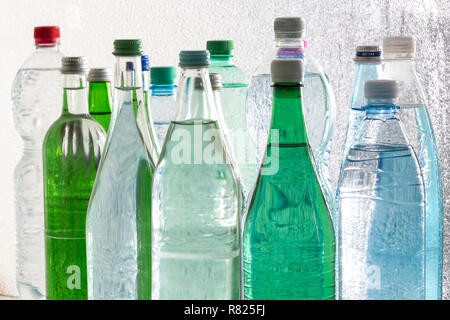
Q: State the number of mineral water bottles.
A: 15